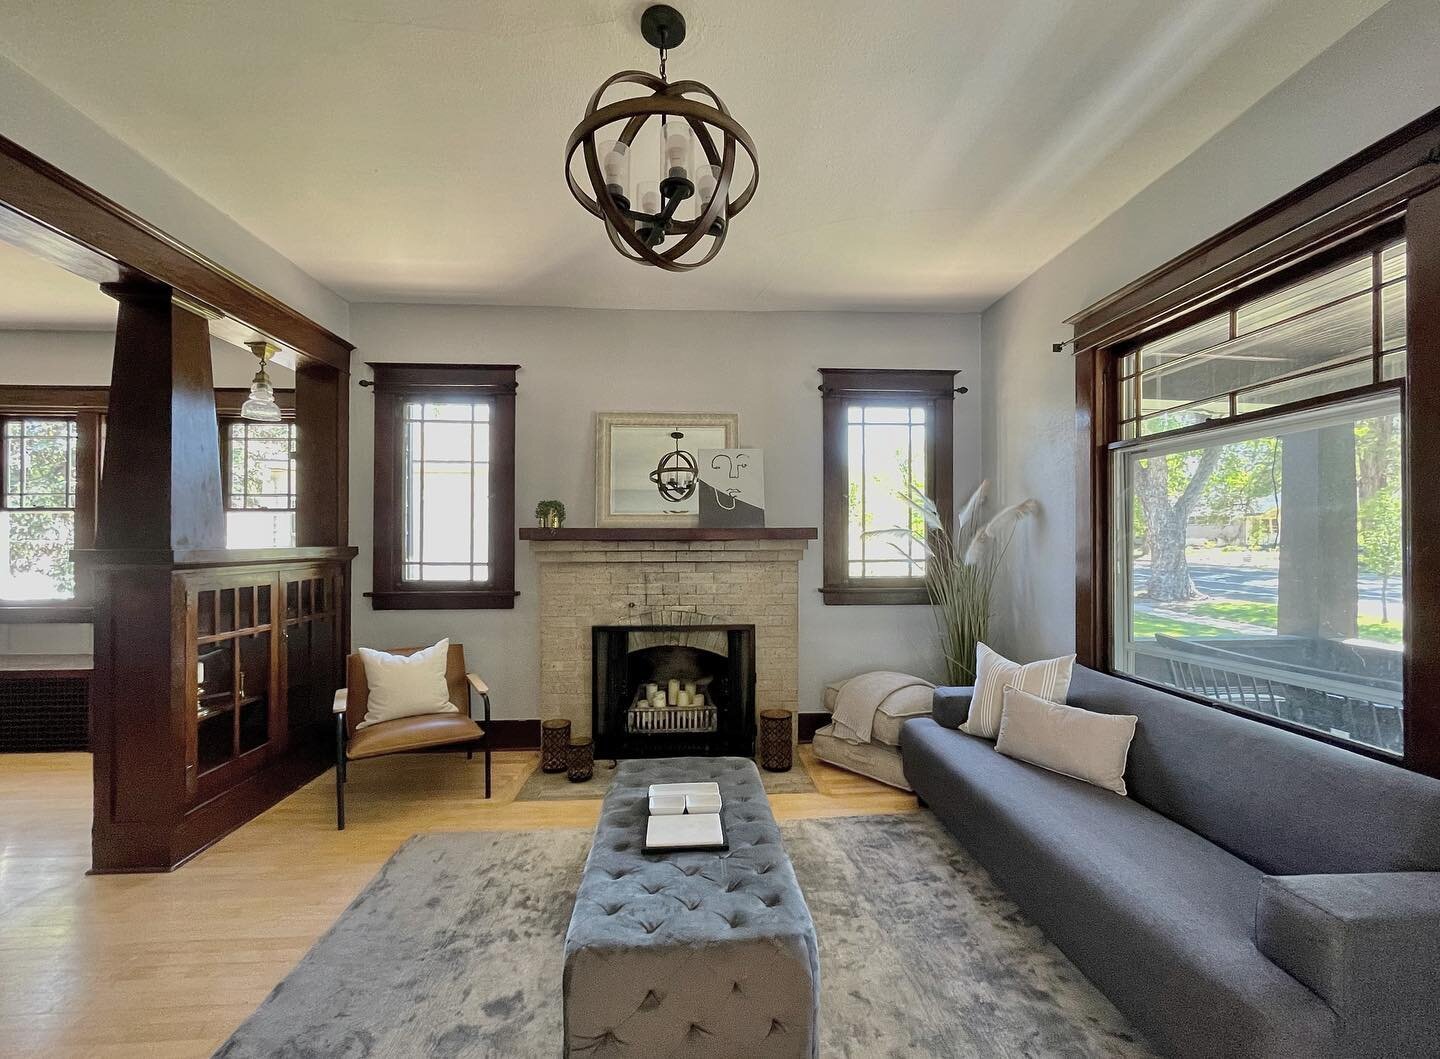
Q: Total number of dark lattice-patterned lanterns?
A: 3